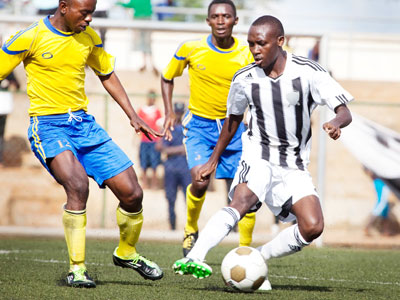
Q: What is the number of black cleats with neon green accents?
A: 2